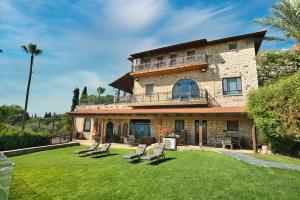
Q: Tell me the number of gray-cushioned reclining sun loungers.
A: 4